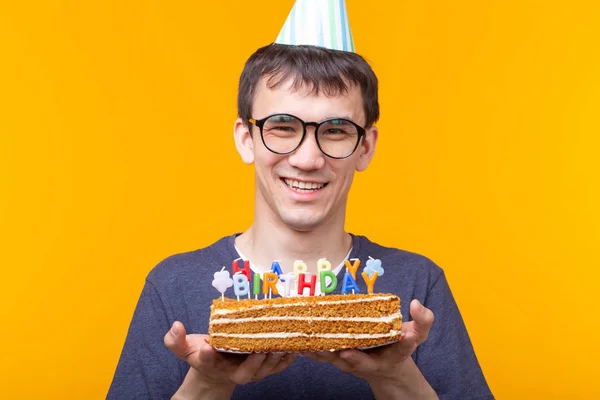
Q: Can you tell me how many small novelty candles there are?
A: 15